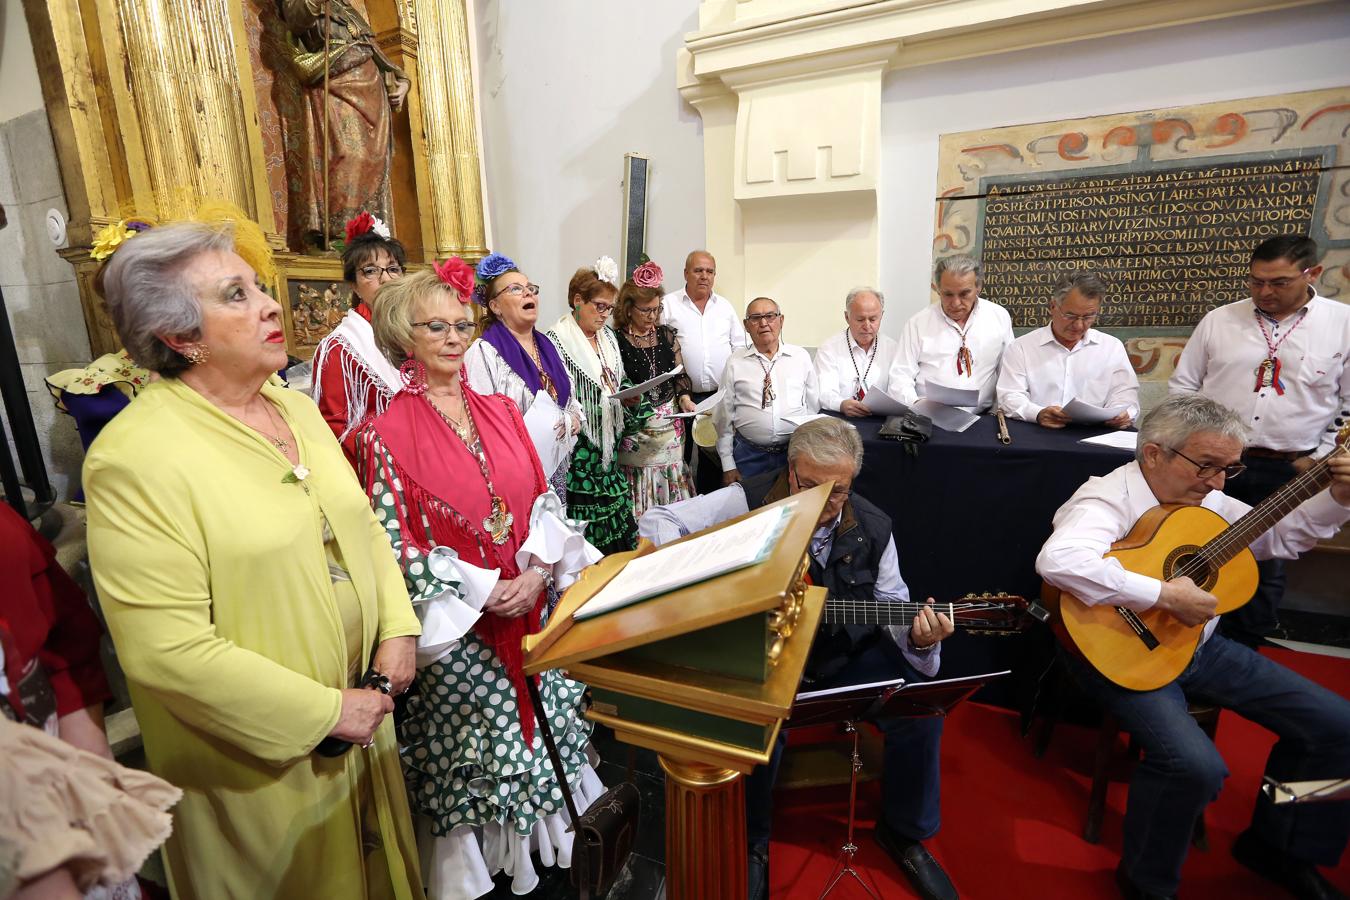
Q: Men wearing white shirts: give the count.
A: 7